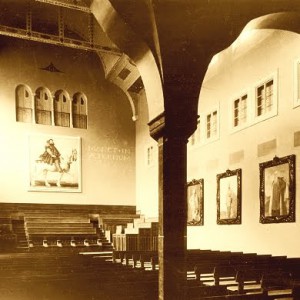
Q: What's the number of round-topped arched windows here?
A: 4